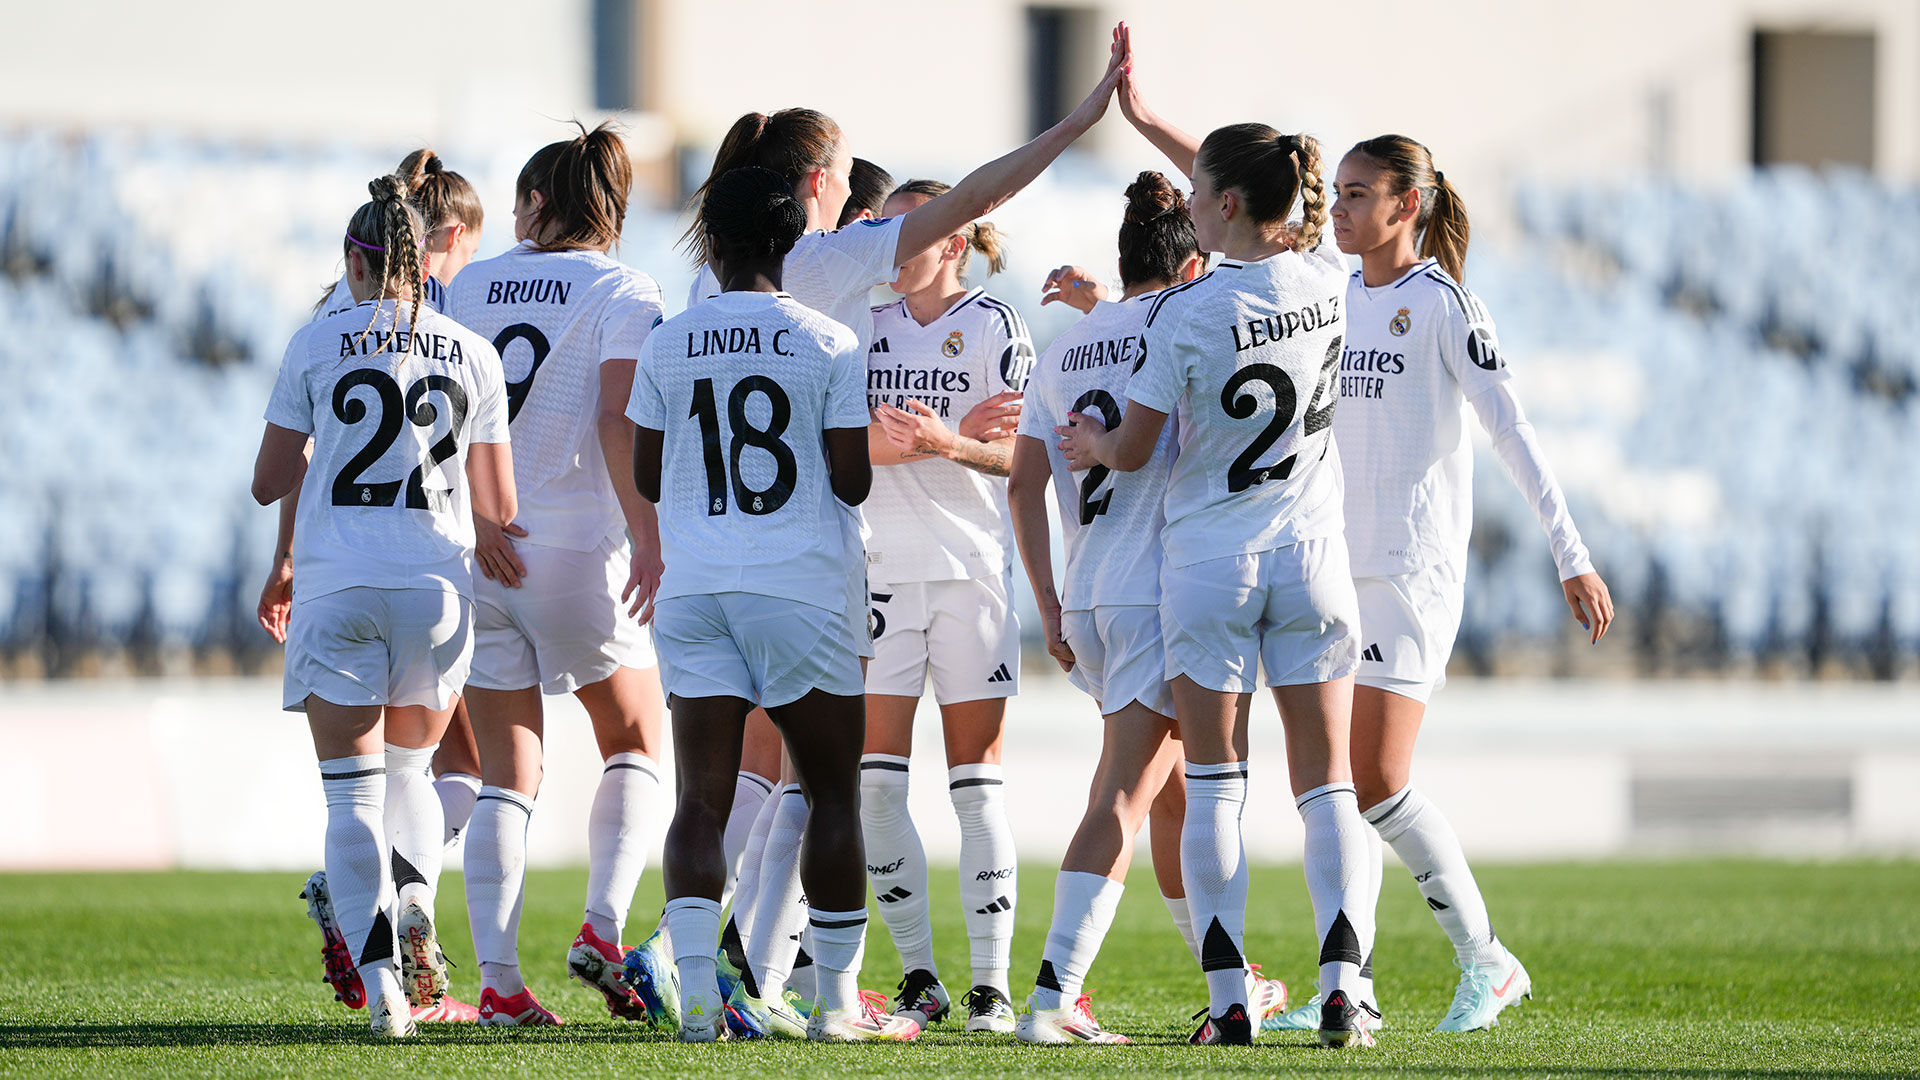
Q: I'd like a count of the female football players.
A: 10